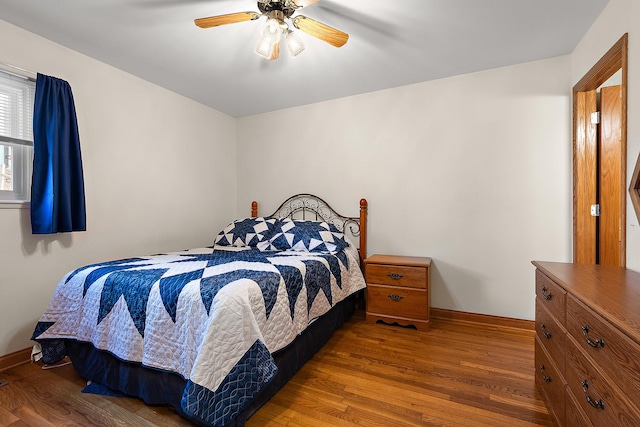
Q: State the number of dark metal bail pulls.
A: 7